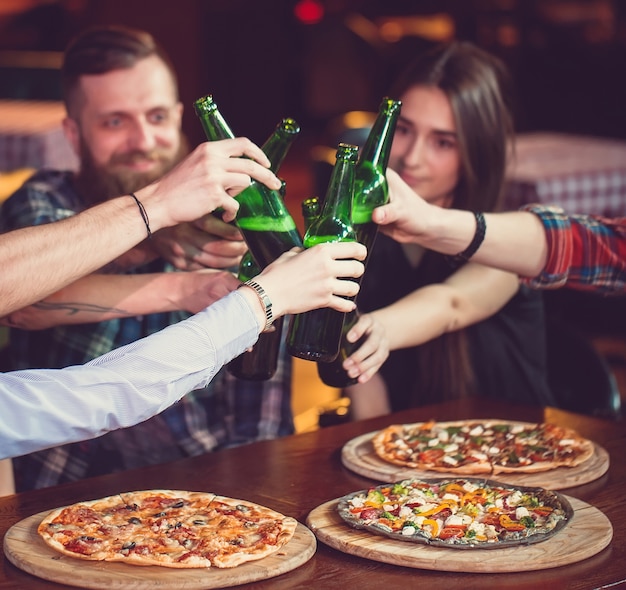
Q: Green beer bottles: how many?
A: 6